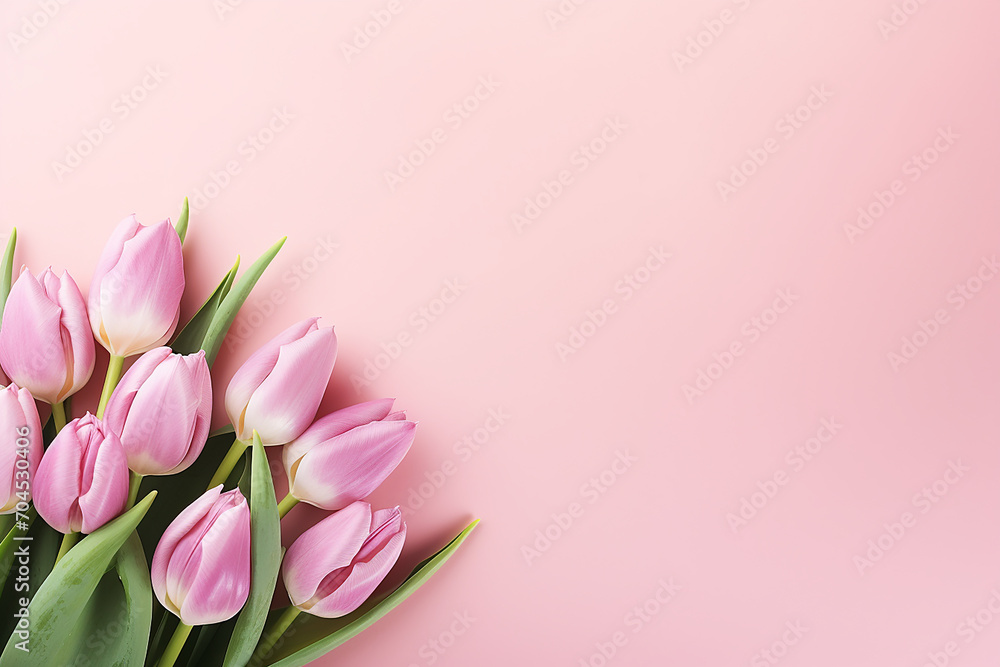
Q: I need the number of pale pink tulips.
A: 9